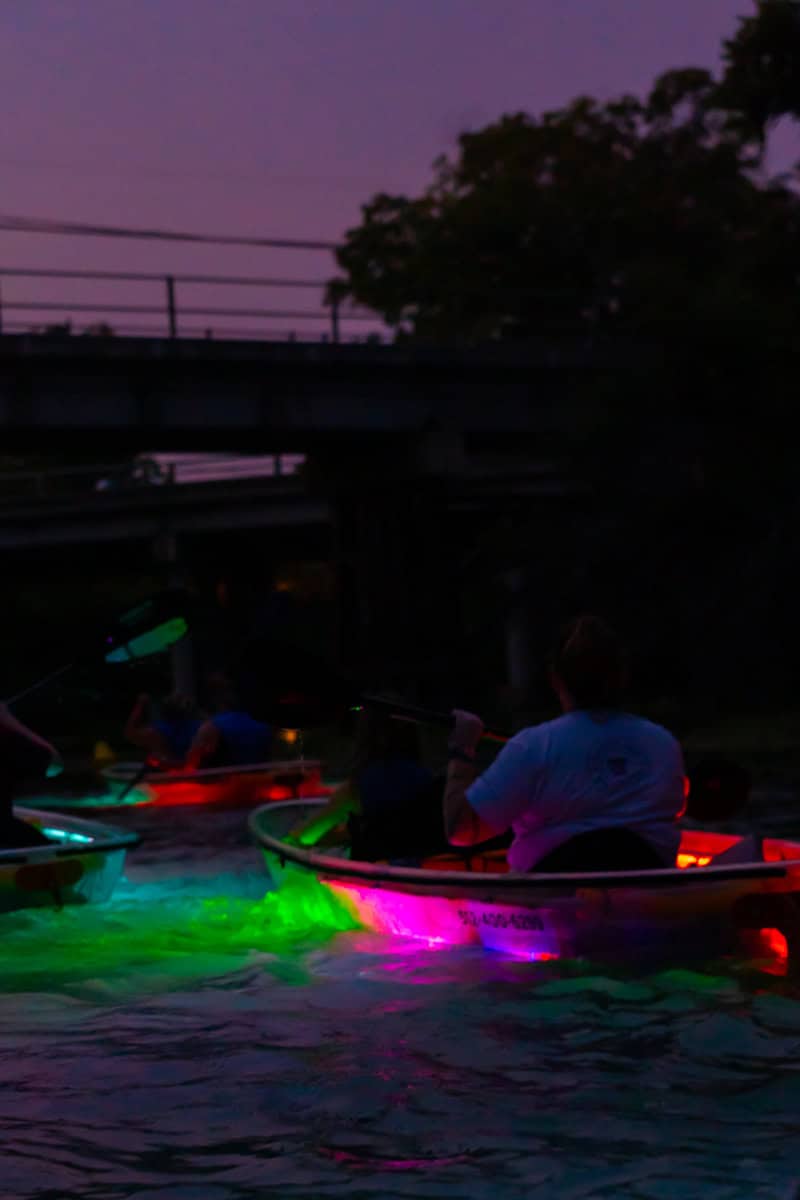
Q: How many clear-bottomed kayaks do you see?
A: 3